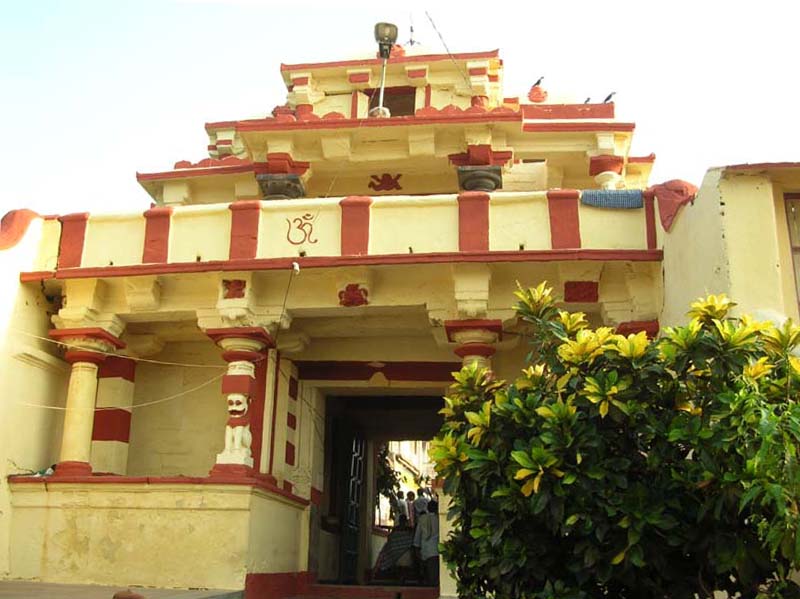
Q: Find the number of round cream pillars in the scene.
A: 1